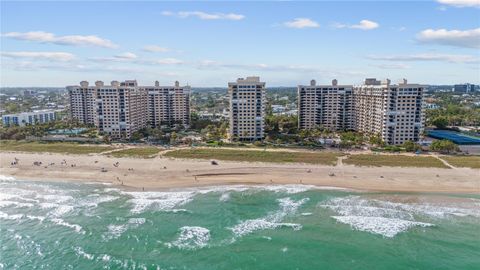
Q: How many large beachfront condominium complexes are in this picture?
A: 3